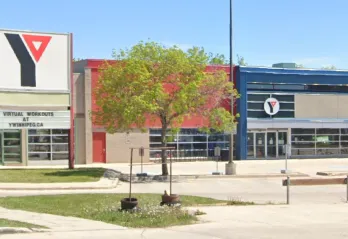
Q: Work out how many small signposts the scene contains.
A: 3